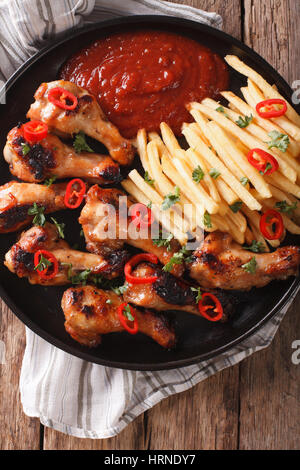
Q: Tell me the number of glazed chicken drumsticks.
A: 8